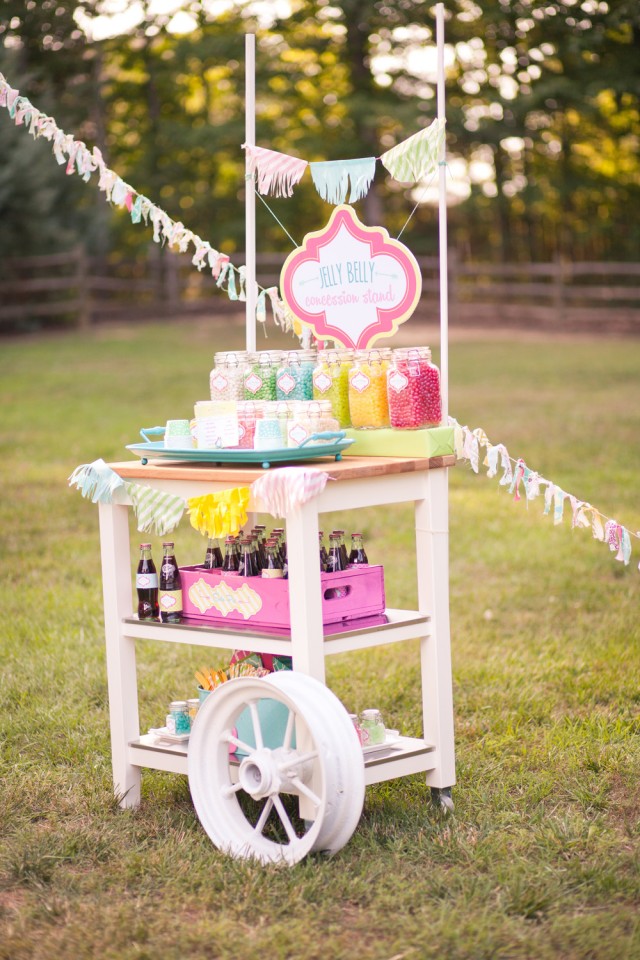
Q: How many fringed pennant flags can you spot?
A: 7